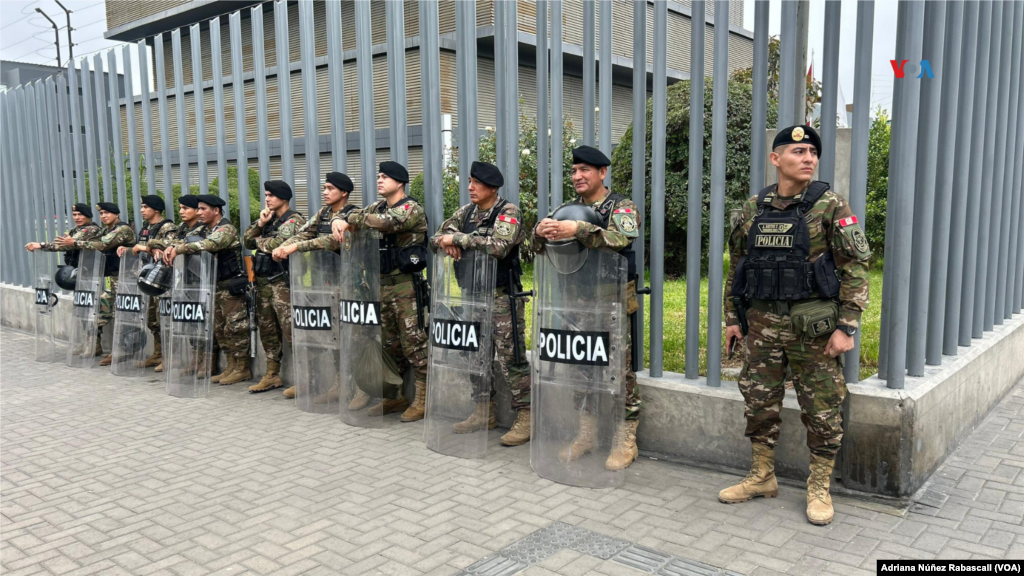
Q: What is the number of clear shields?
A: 9